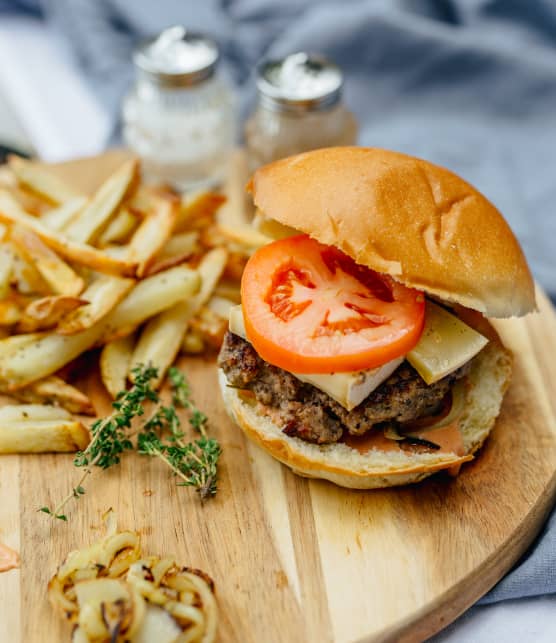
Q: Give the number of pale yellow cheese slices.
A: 2